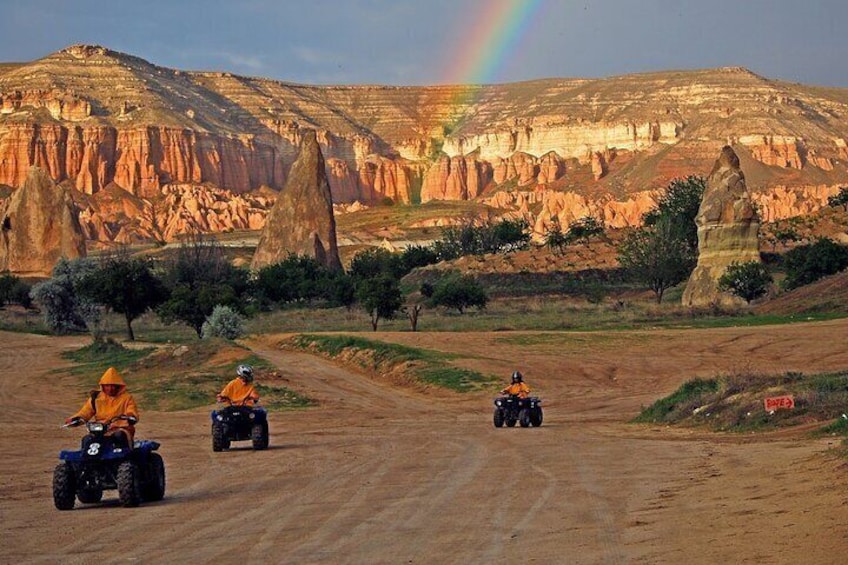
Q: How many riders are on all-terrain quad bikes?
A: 3